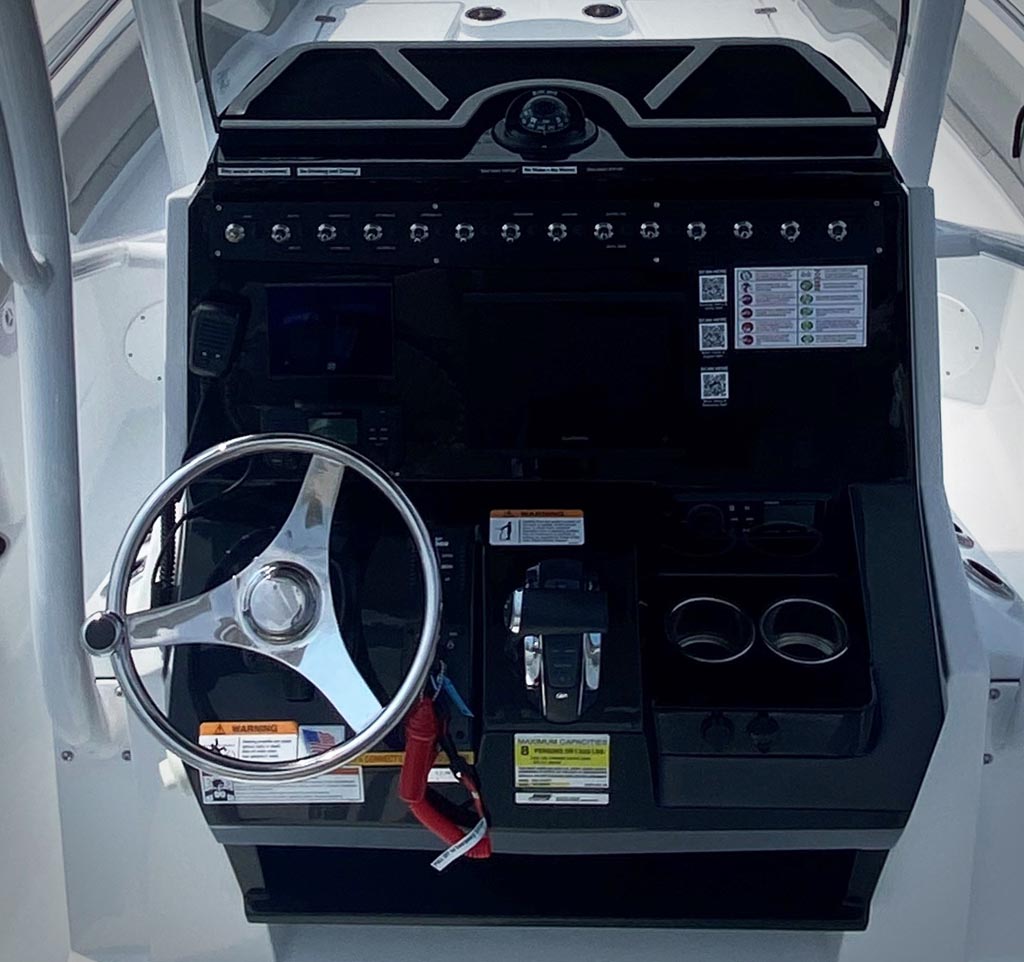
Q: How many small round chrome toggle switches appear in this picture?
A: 14